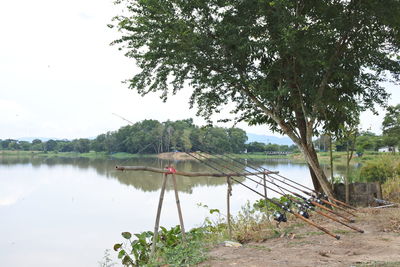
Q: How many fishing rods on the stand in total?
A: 5